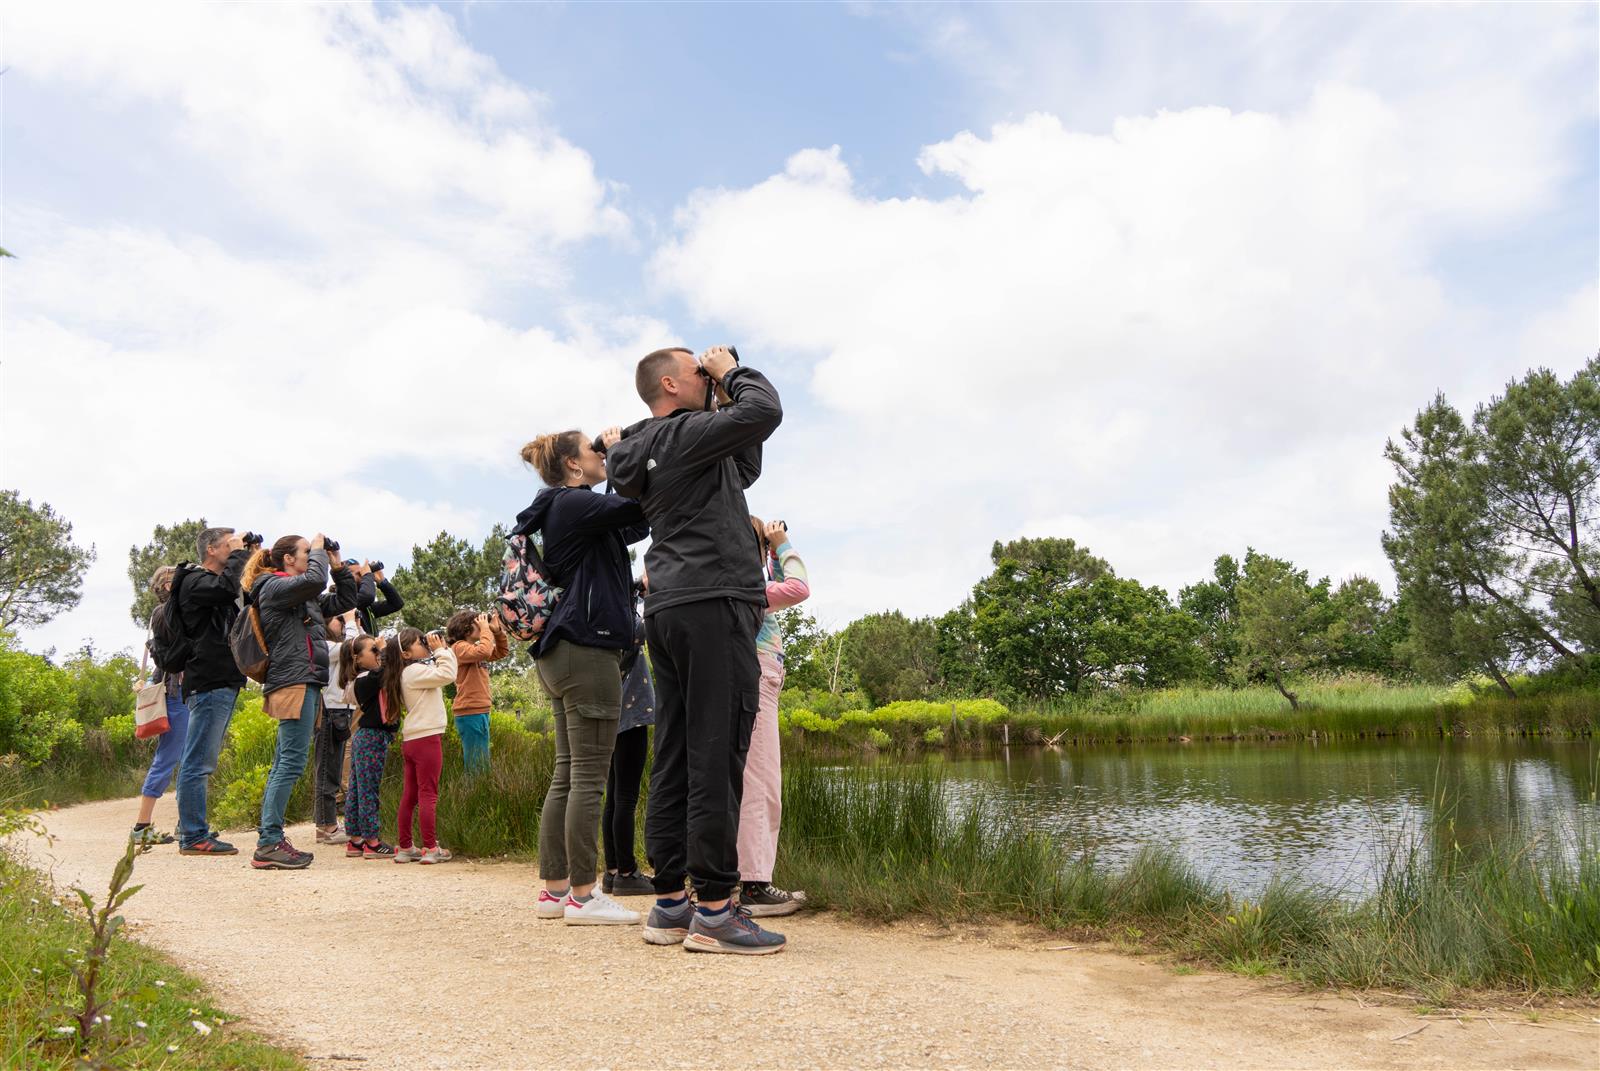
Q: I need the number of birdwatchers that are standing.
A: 12